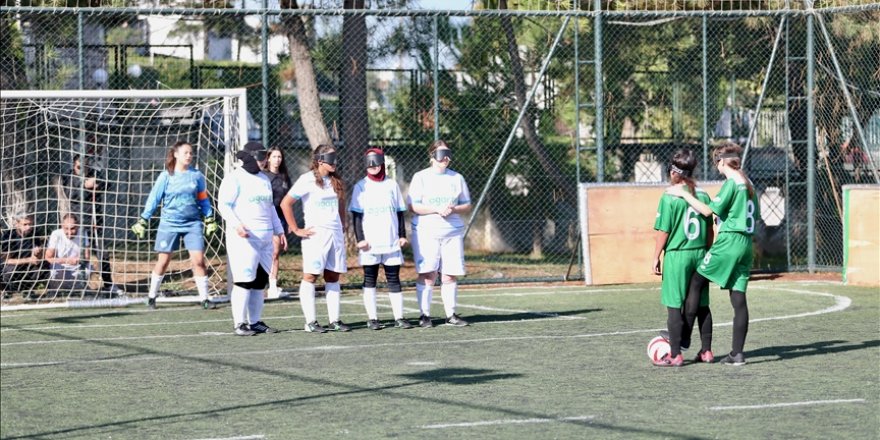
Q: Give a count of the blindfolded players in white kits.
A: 4